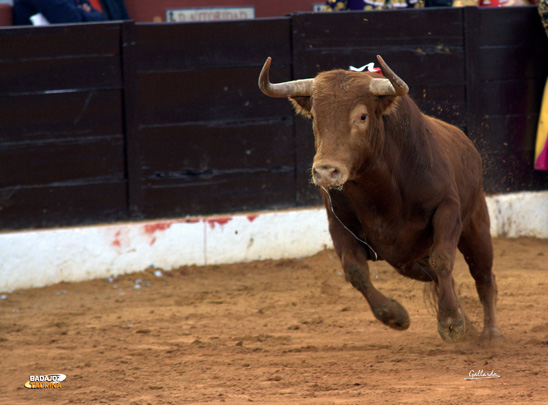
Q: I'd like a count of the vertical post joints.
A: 3